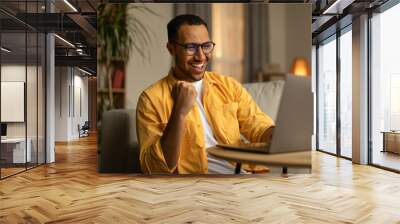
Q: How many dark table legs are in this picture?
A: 2